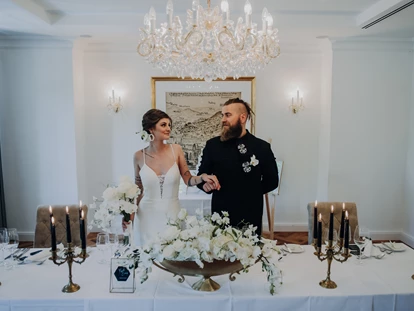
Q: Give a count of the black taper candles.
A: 10